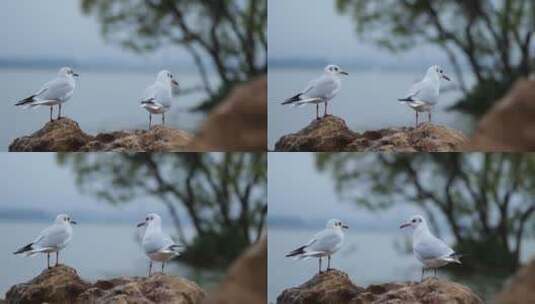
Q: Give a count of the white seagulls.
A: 8